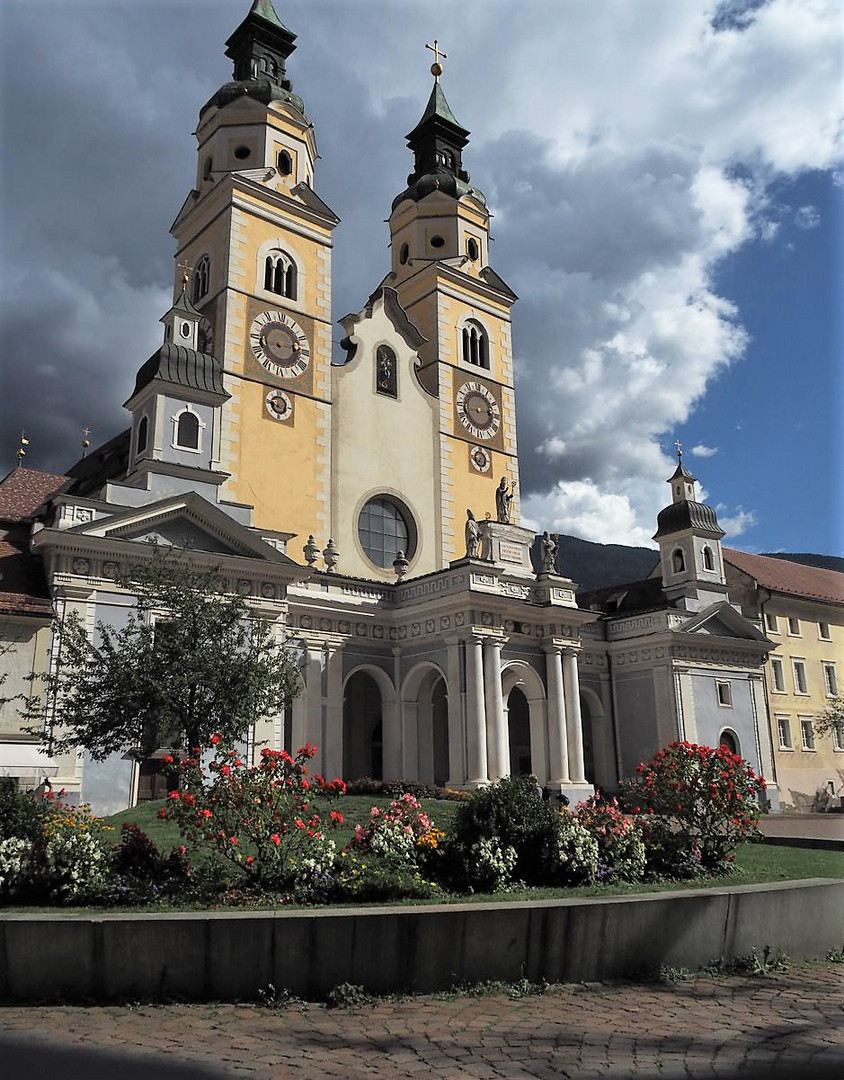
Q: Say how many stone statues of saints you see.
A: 3